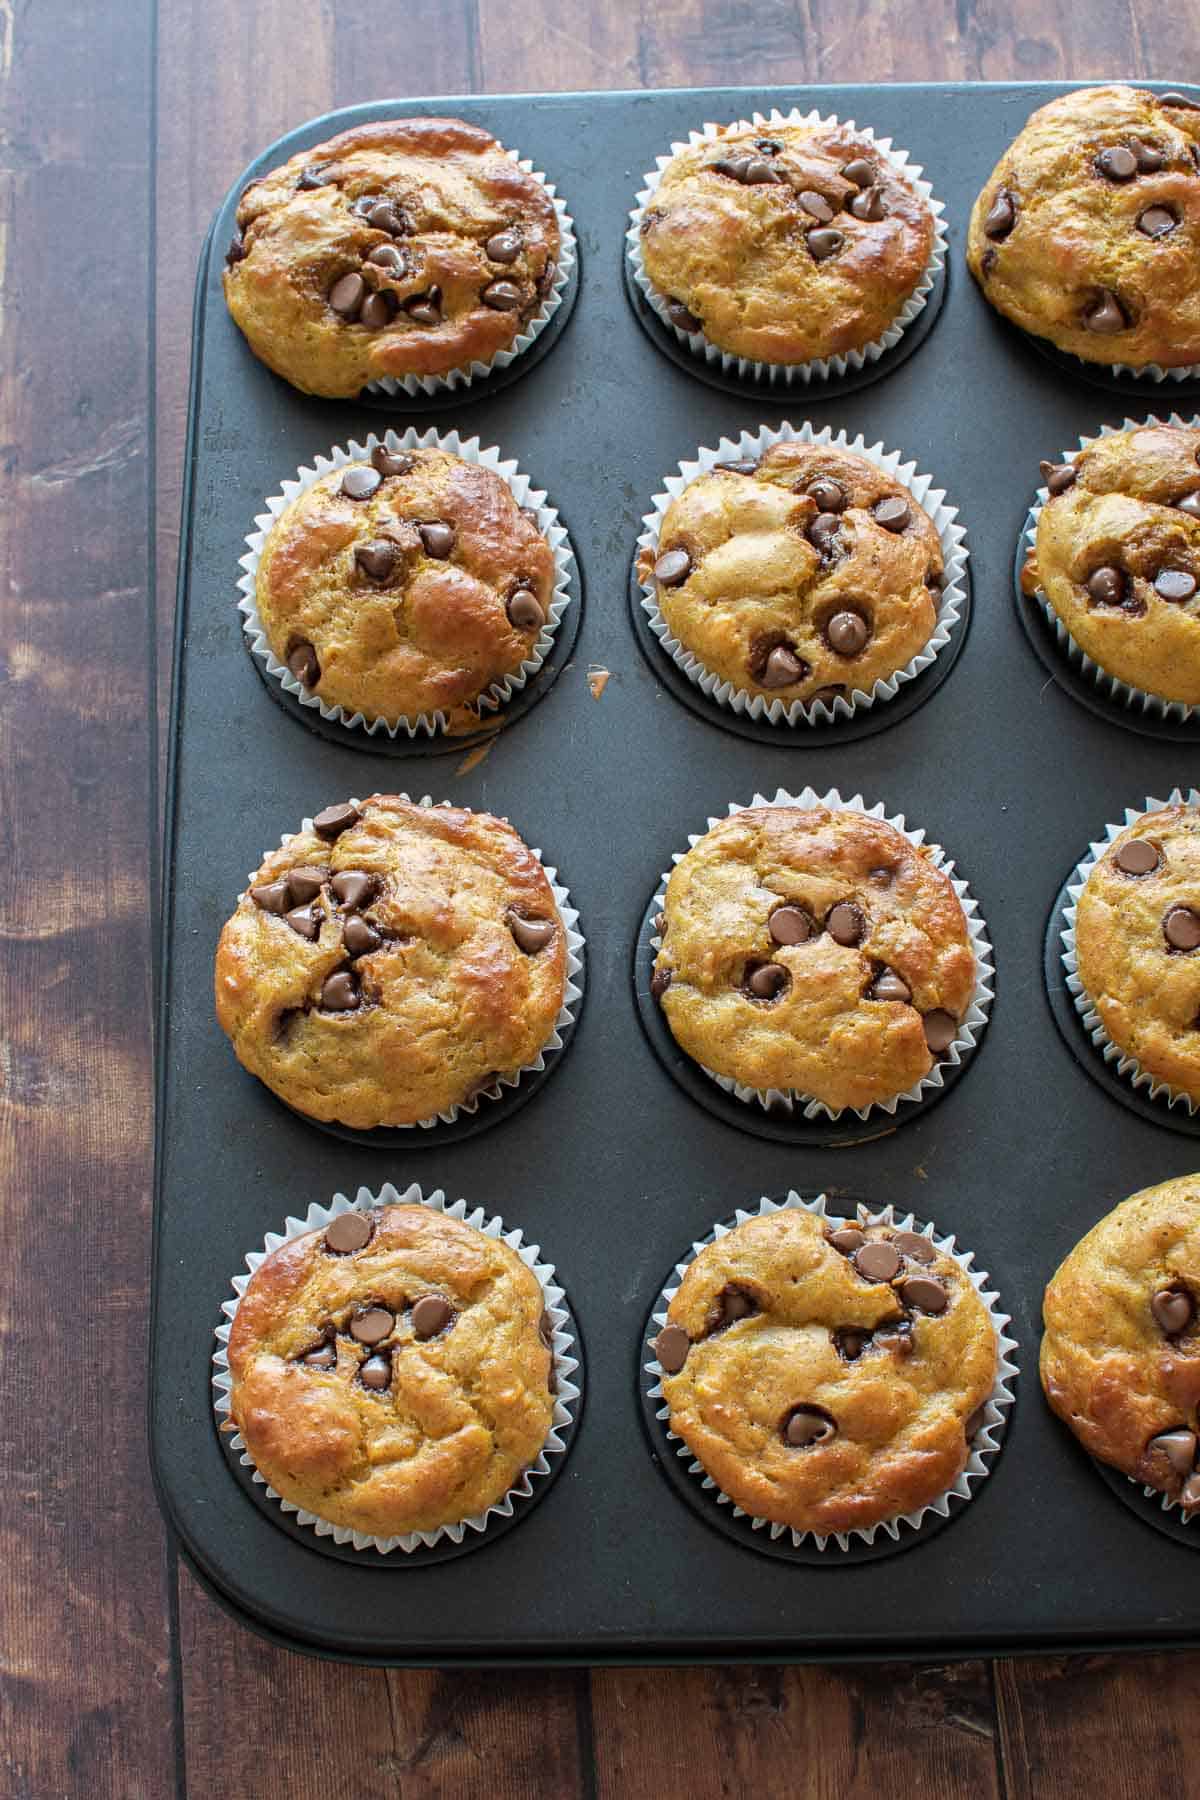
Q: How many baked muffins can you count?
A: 12